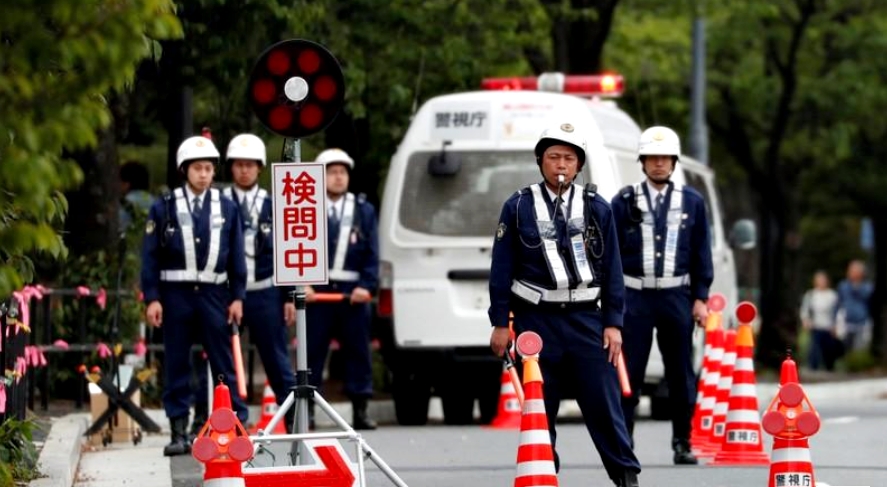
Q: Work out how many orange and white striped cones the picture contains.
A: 9